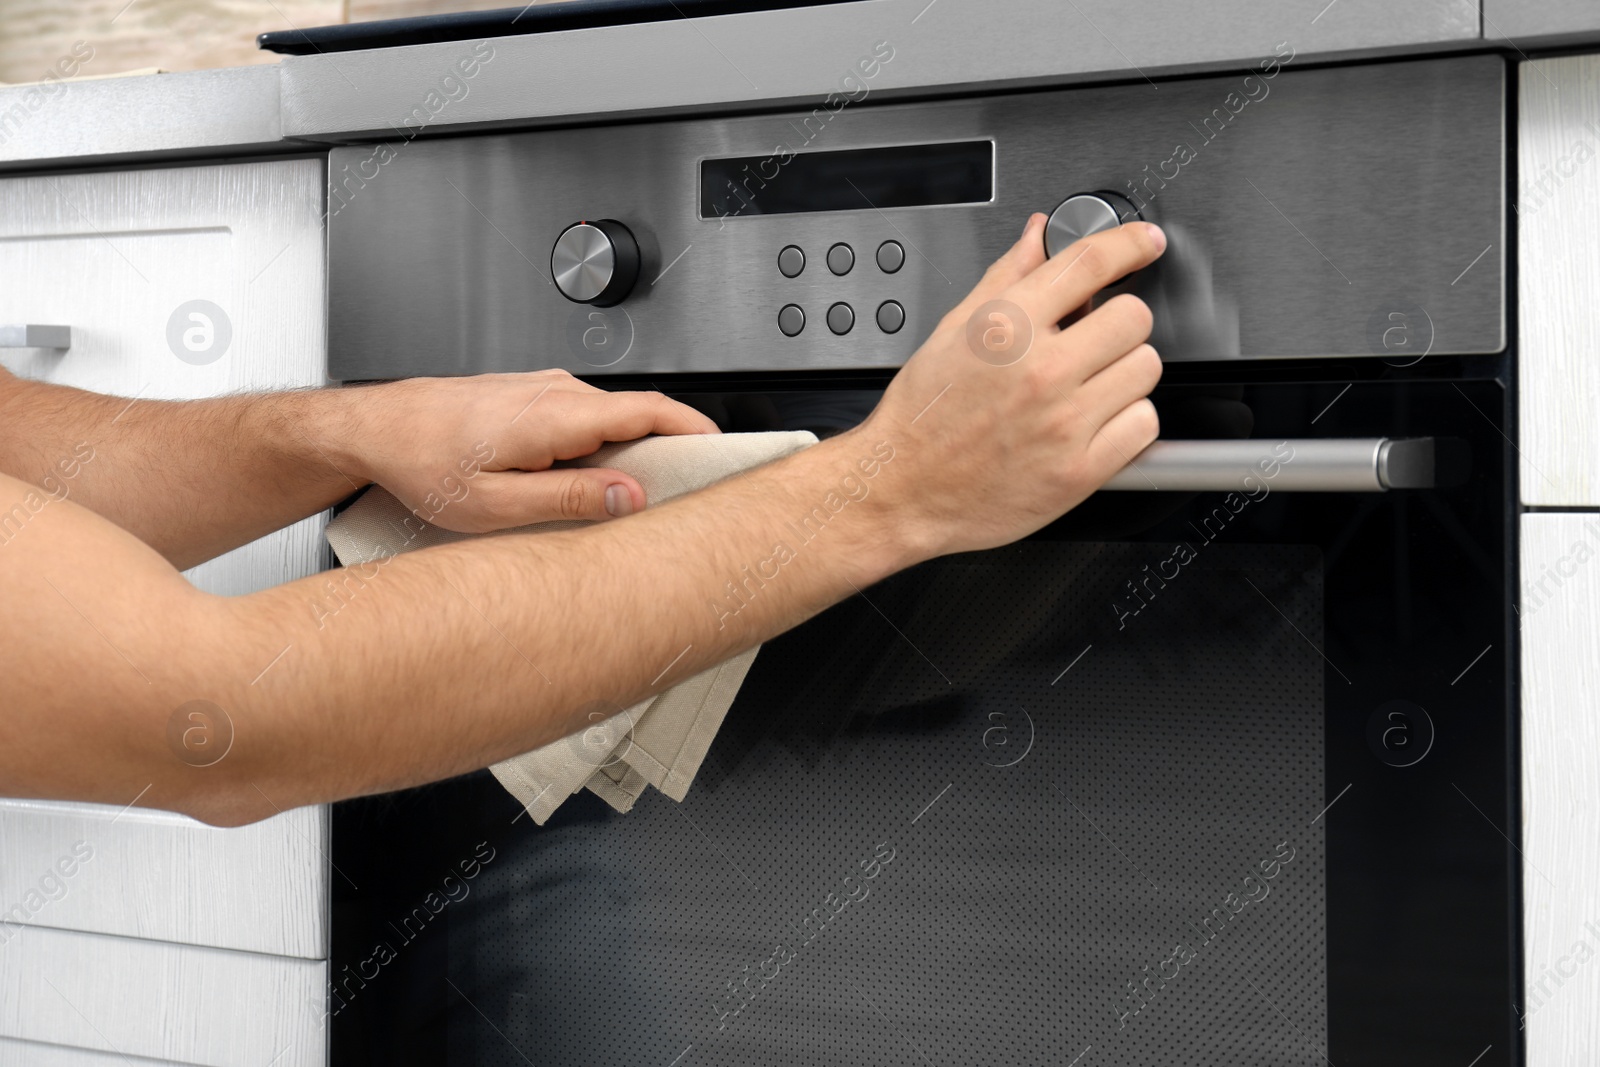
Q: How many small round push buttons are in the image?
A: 6